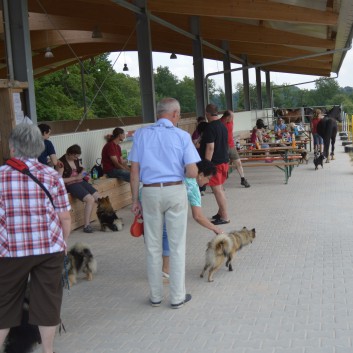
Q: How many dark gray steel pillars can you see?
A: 7